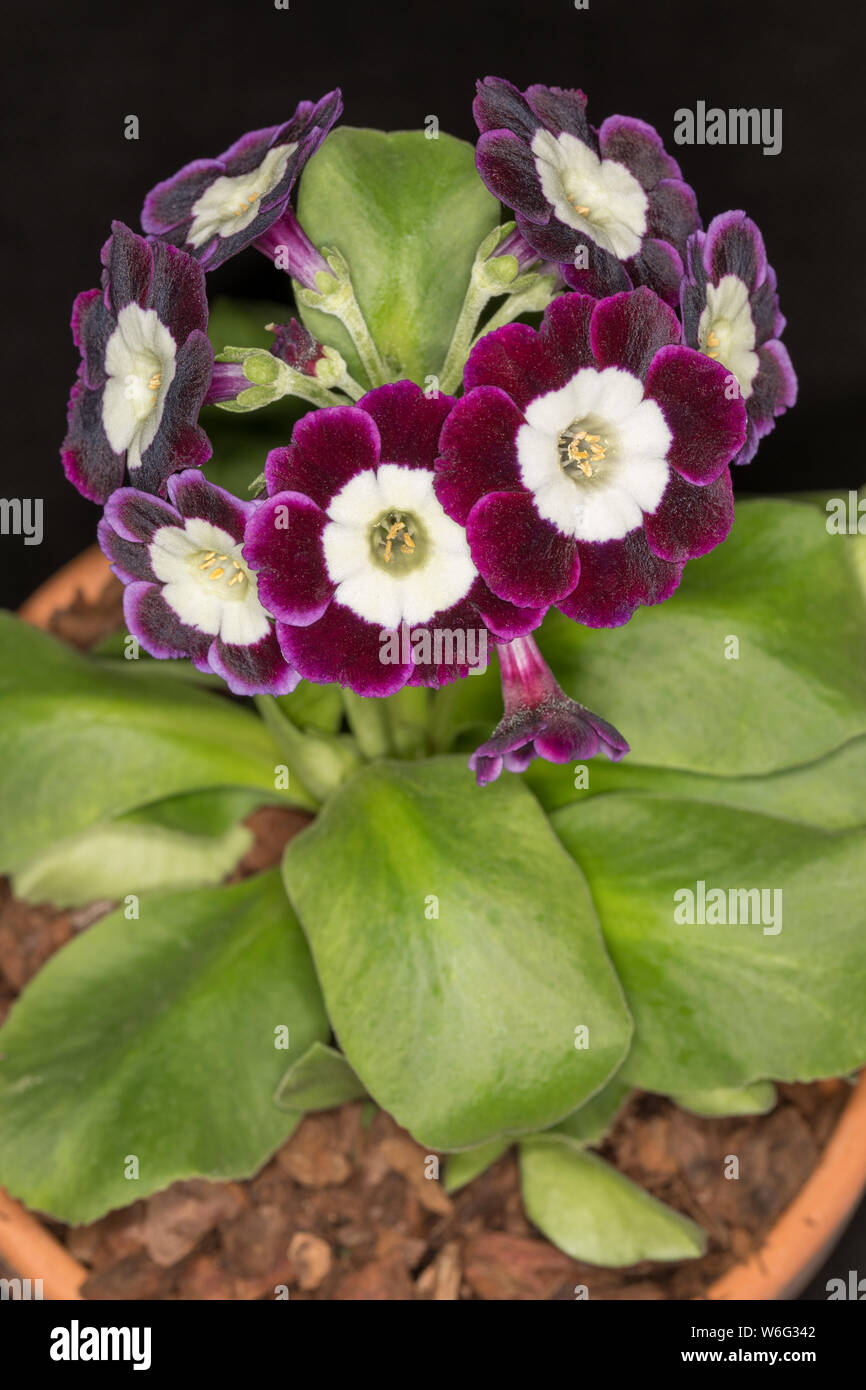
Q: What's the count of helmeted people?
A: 0